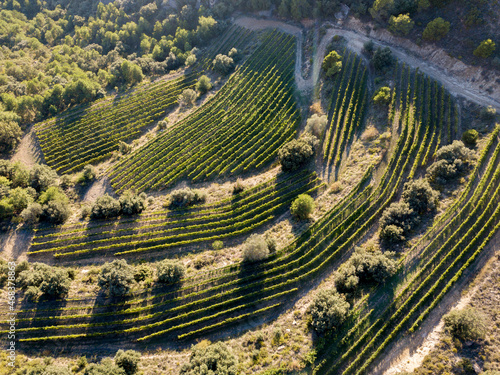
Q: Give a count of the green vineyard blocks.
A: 6